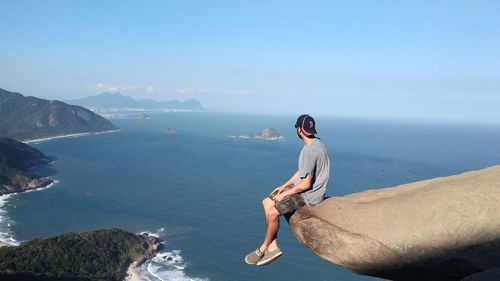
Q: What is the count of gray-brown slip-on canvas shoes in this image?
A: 2